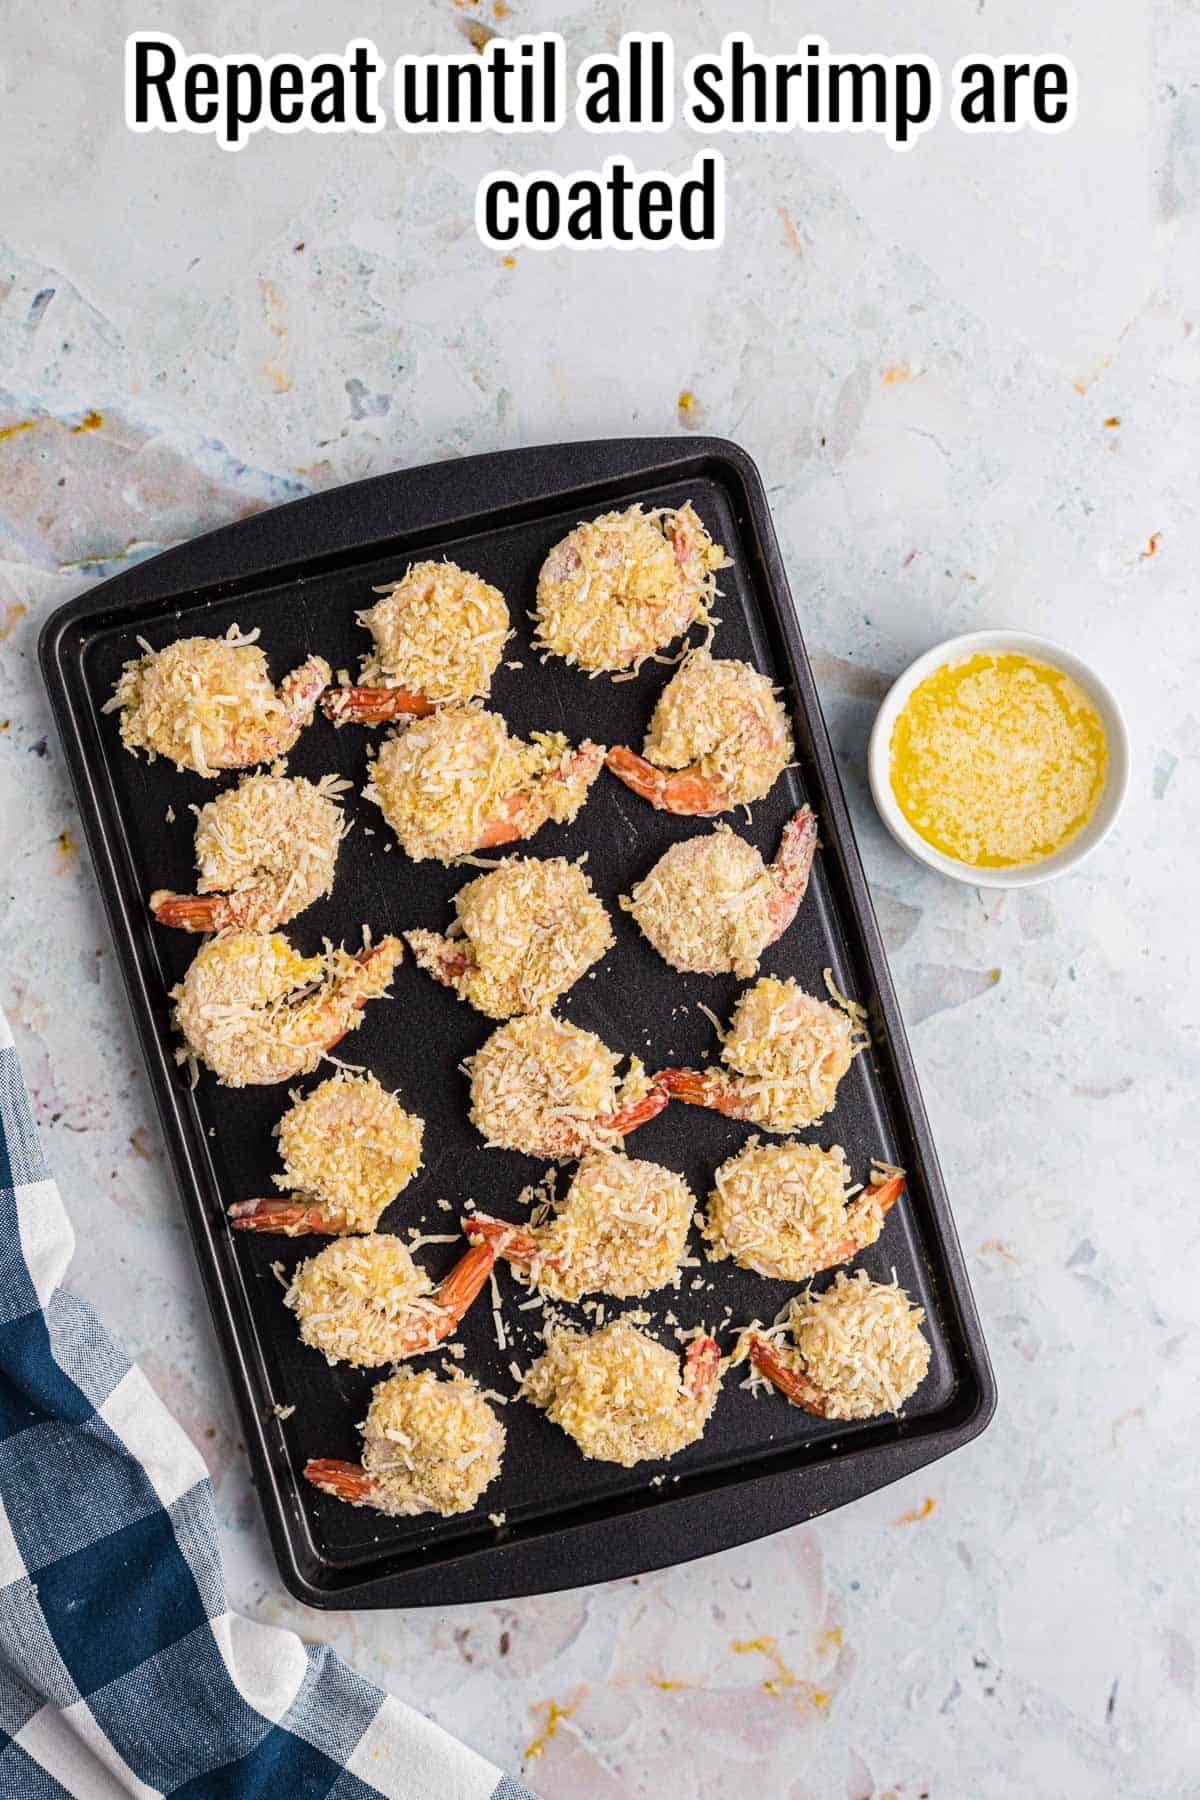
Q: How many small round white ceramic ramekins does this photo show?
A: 1